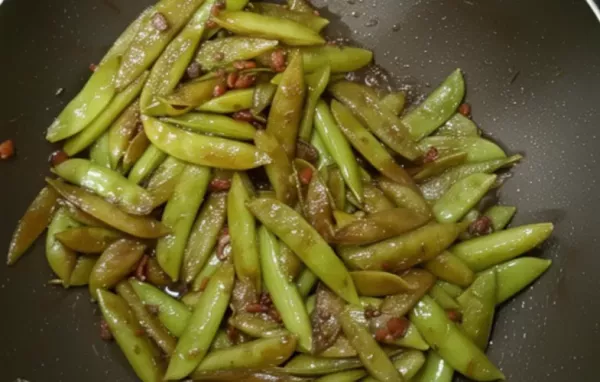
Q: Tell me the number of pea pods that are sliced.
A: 0